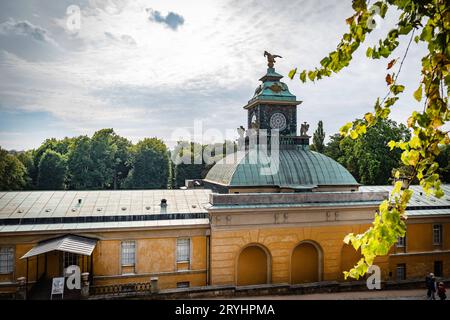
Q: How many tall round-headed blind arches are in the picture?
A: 3